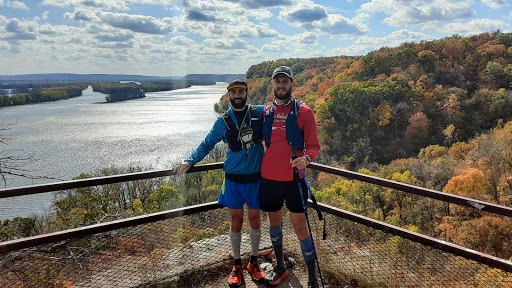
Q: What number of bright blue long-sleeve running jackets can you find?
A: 1